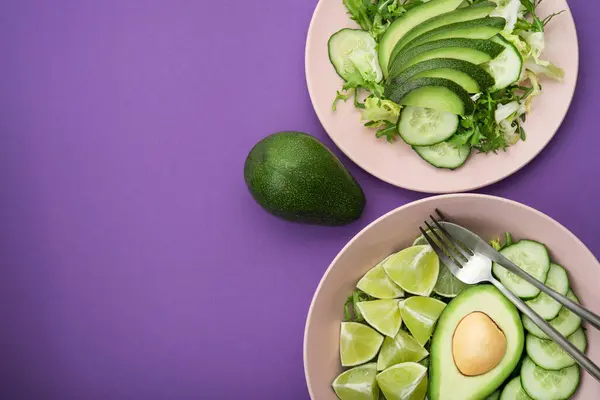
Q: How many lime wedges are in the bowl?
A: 8